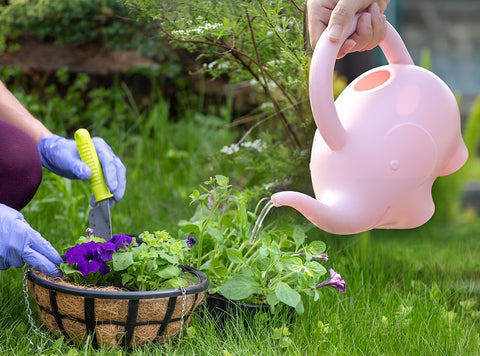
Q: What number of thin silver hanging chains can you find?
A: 2